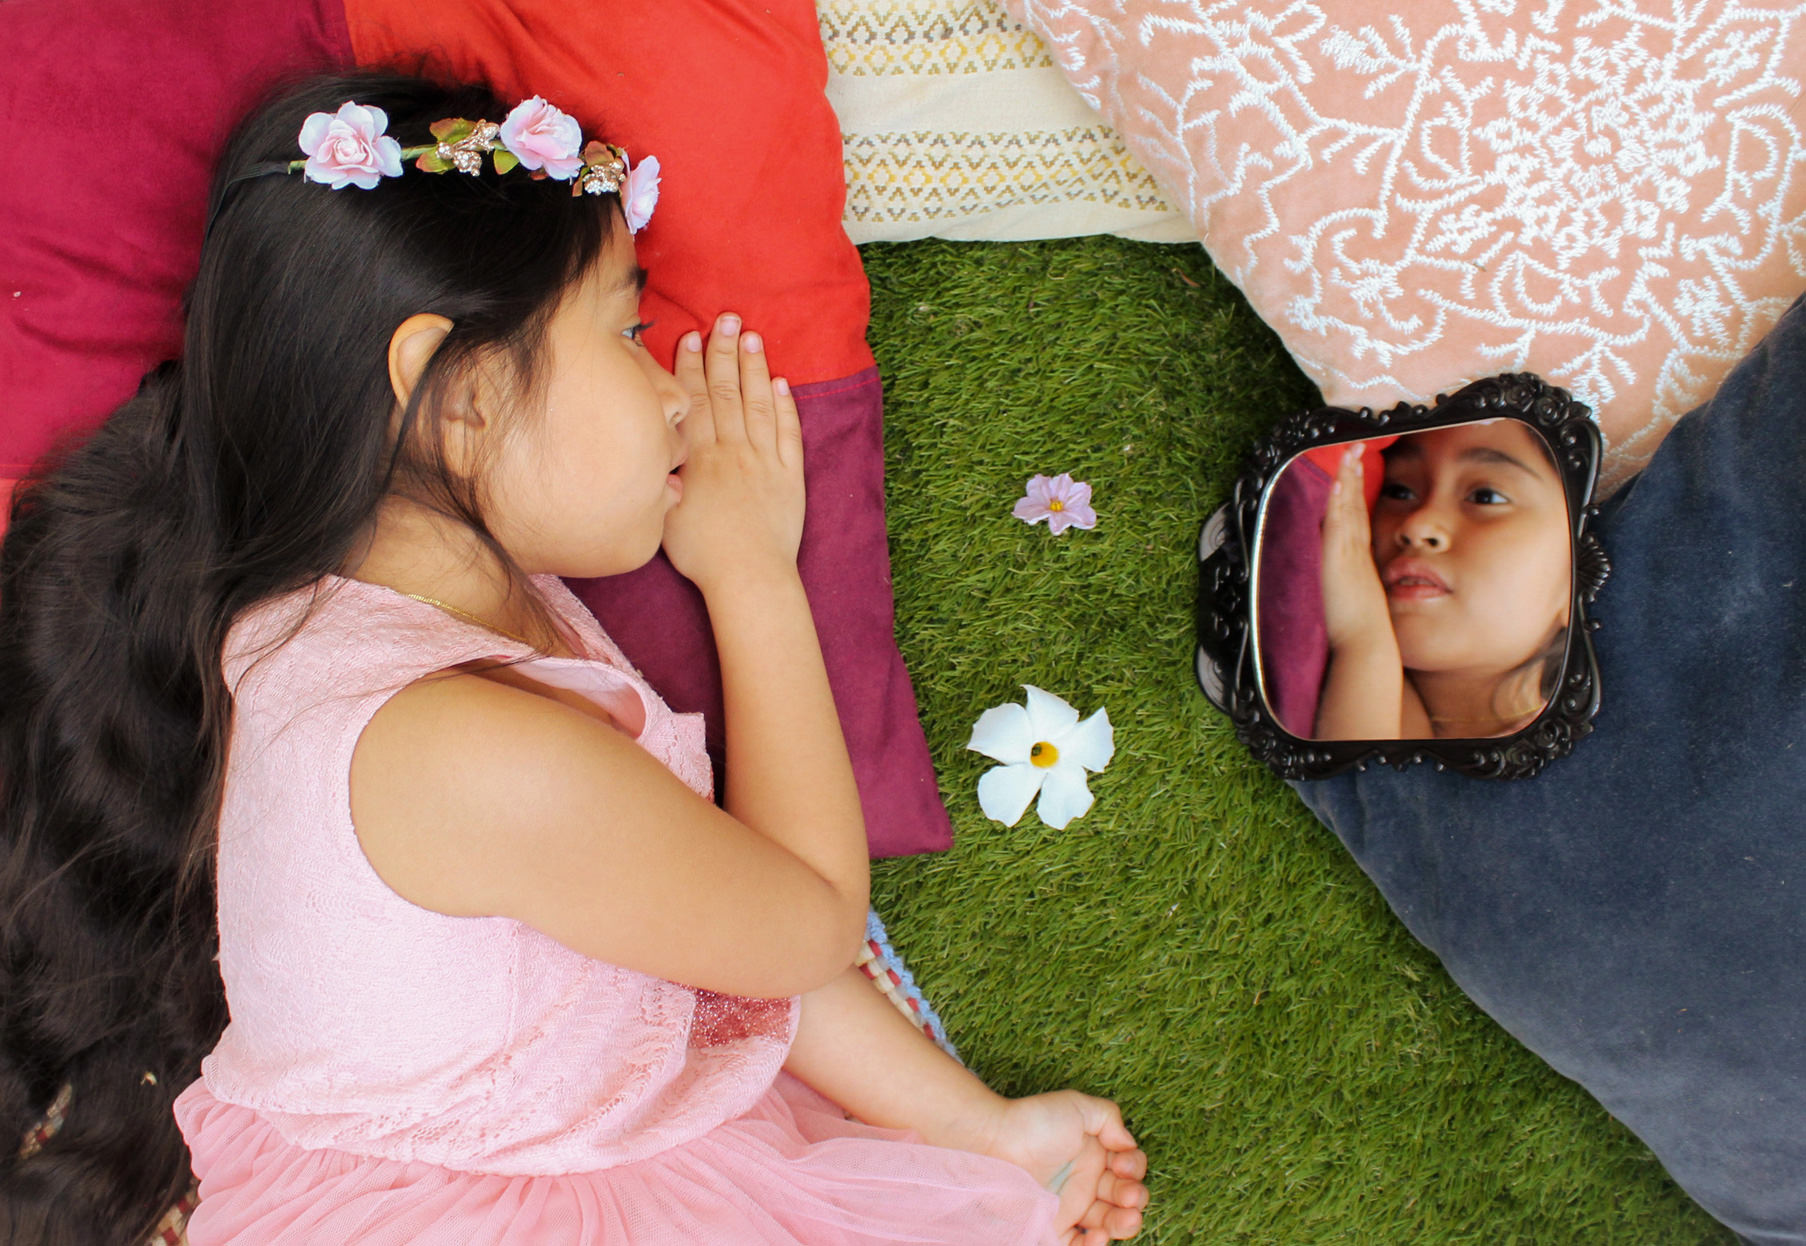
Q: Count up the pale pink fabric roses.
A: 3